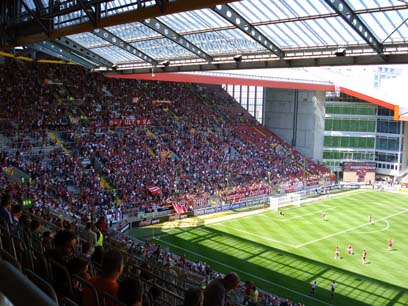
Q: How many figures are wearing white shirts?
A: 2